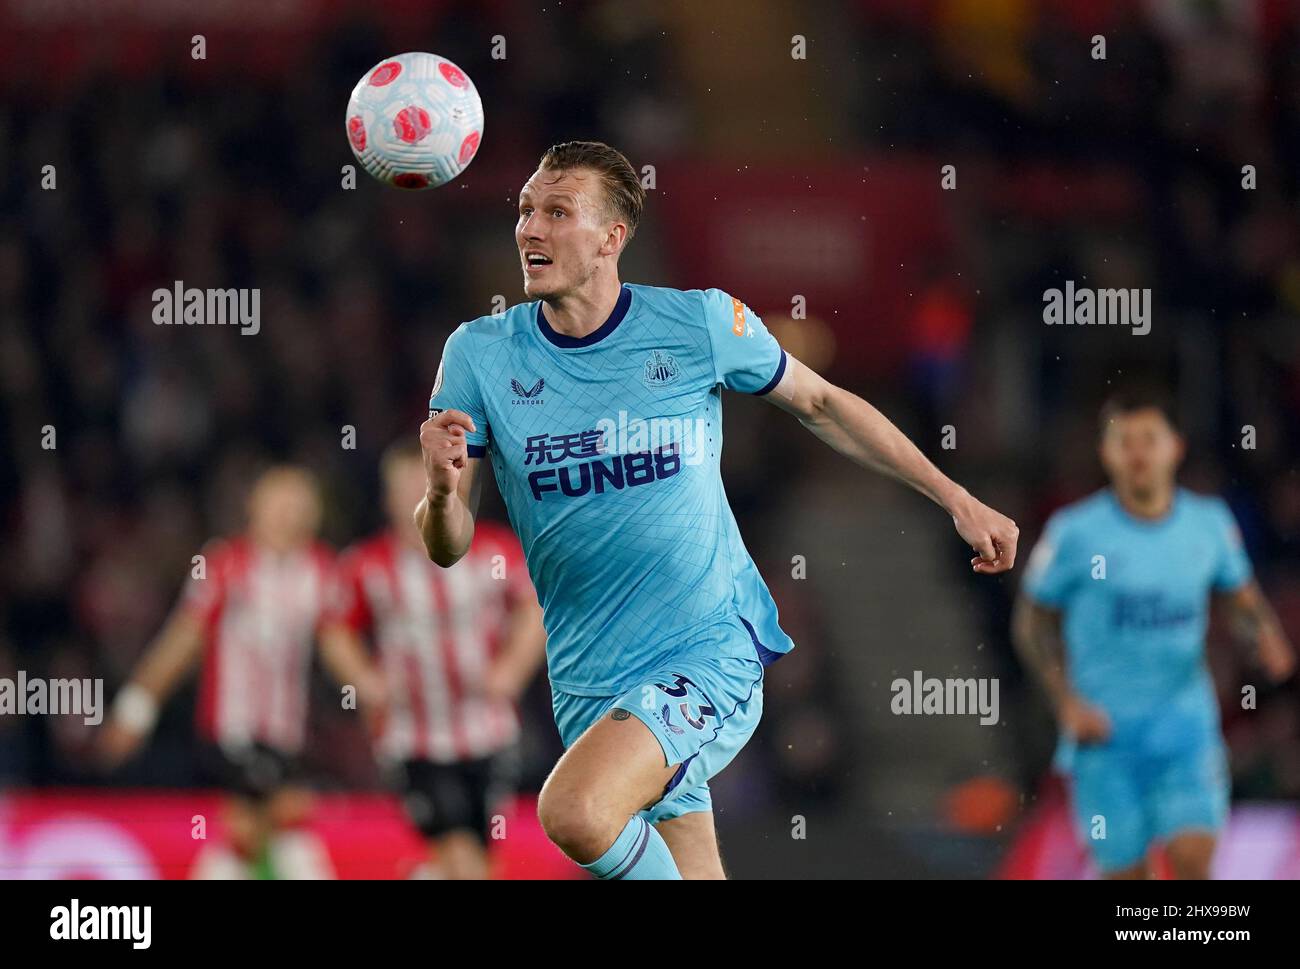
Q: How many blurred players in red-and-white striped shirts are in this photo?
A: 2